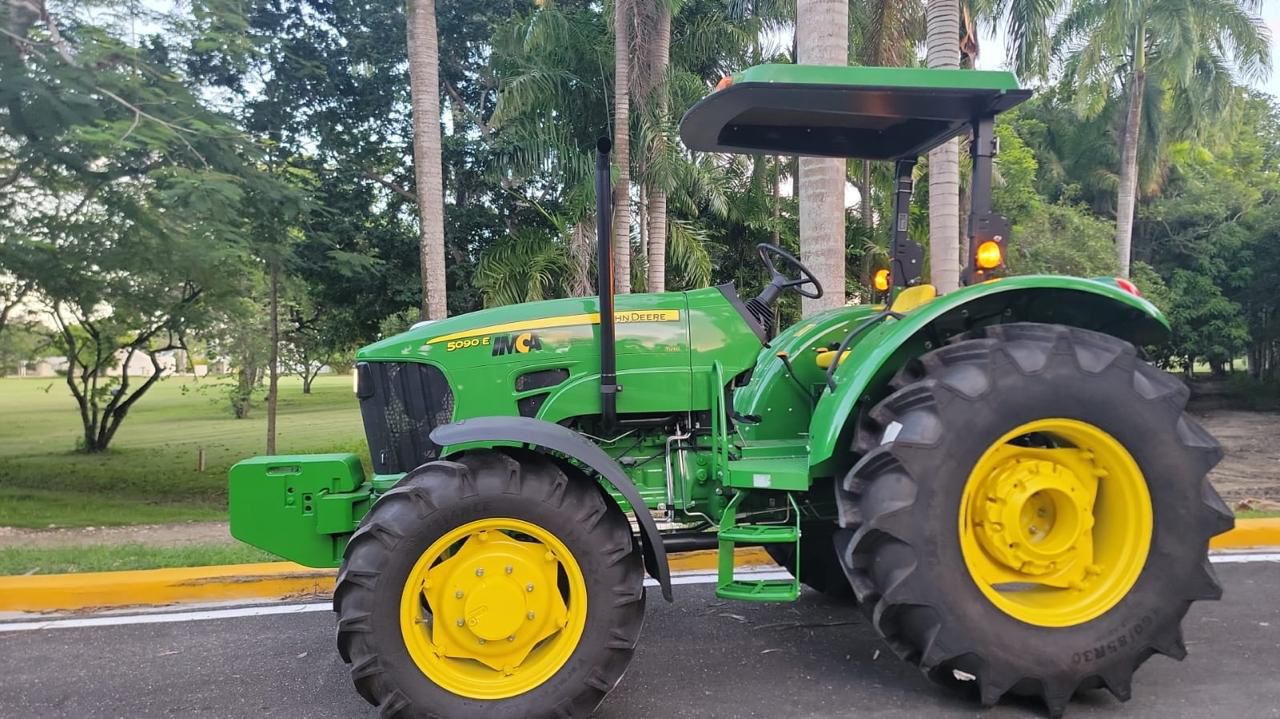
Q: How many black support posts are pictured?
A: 2